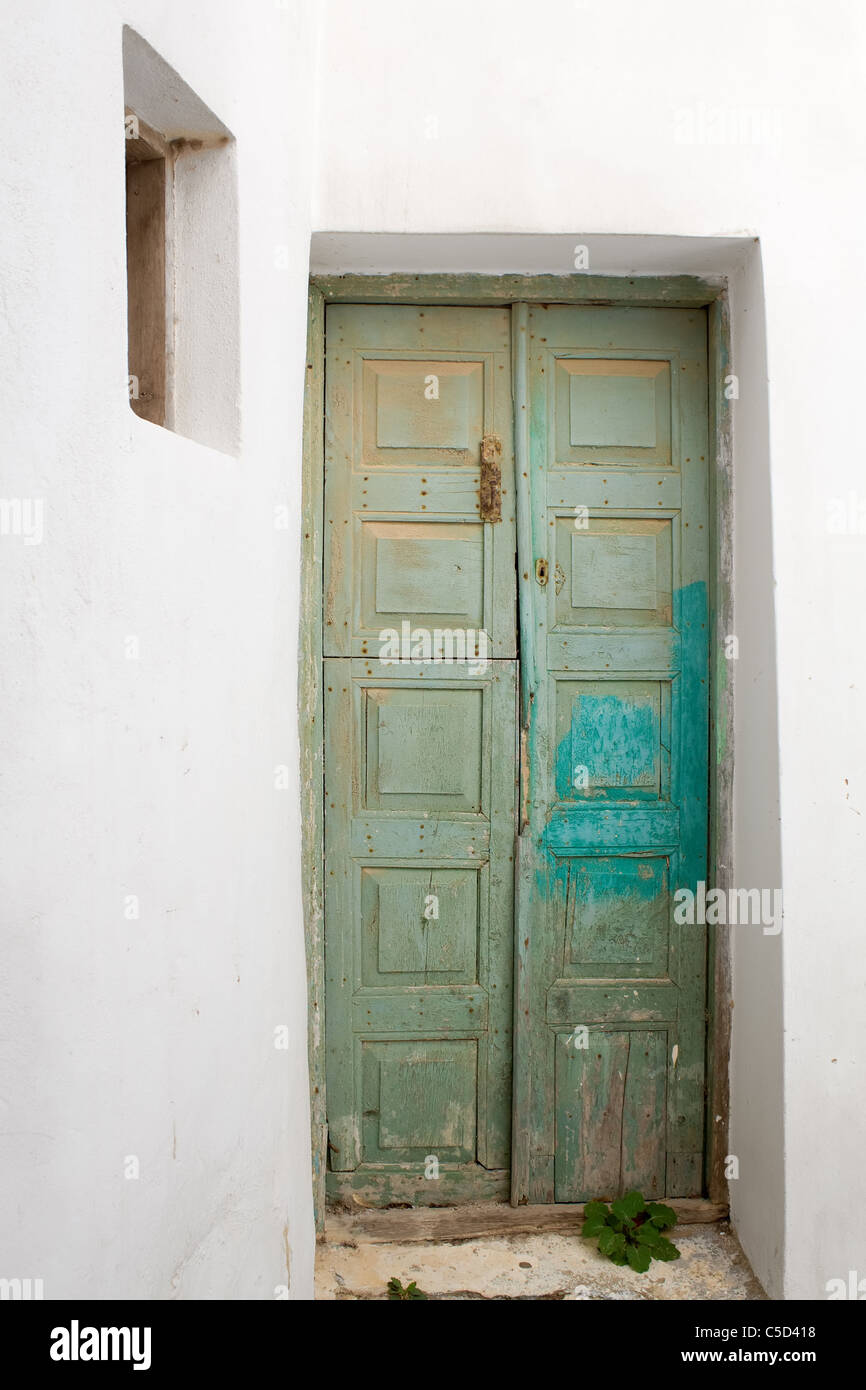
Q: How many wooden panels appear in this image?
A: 10